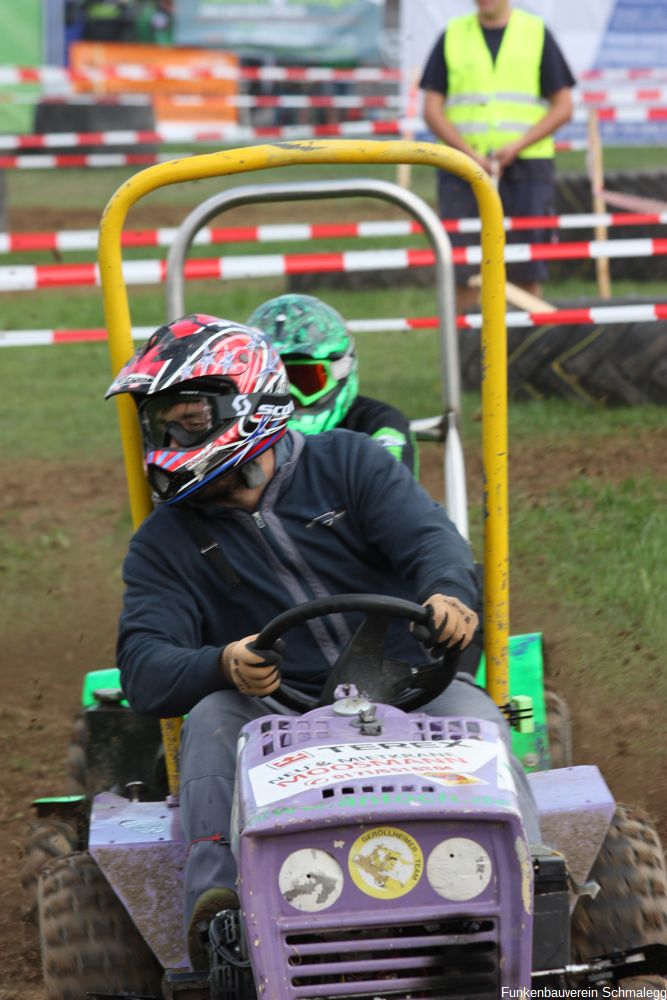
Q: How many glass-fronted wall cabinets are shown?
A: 0